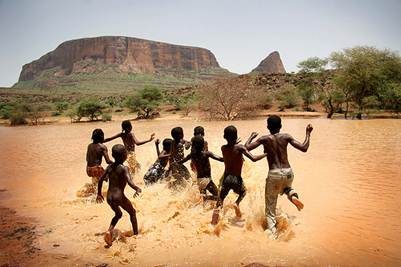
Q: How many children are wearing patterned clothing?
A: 2